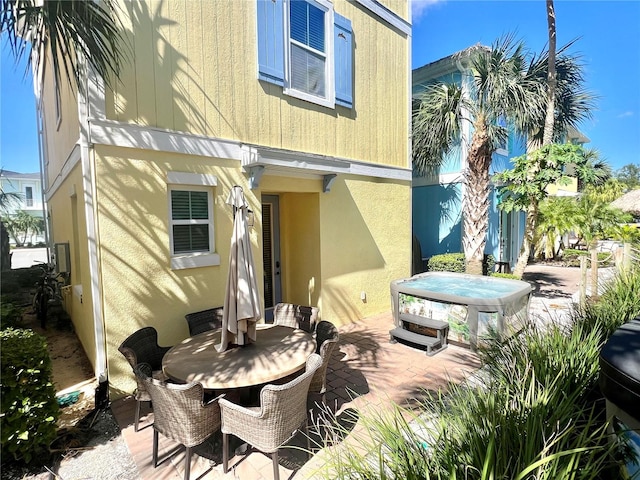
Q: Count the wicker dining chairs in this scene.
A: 6